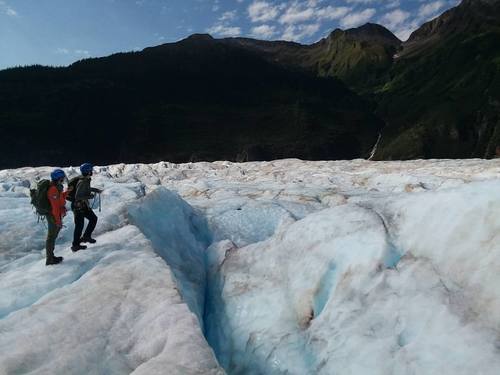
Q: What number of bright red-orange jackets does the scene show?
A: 1